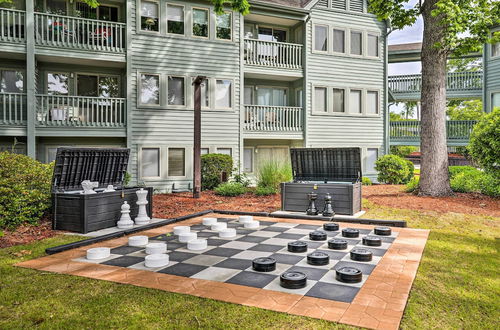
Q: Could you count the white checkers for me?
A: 12